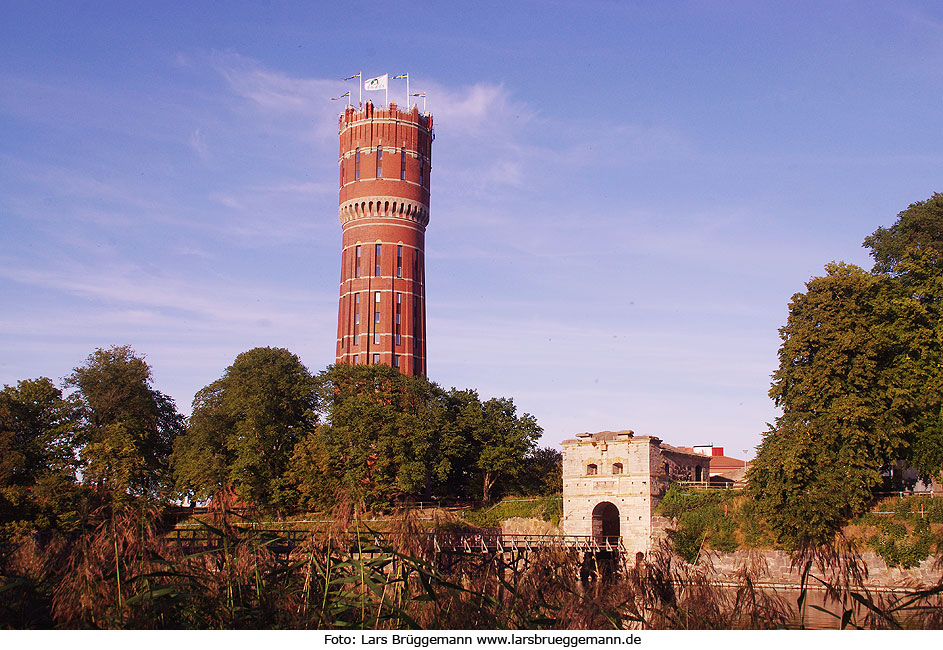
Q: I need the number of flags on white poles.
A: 5